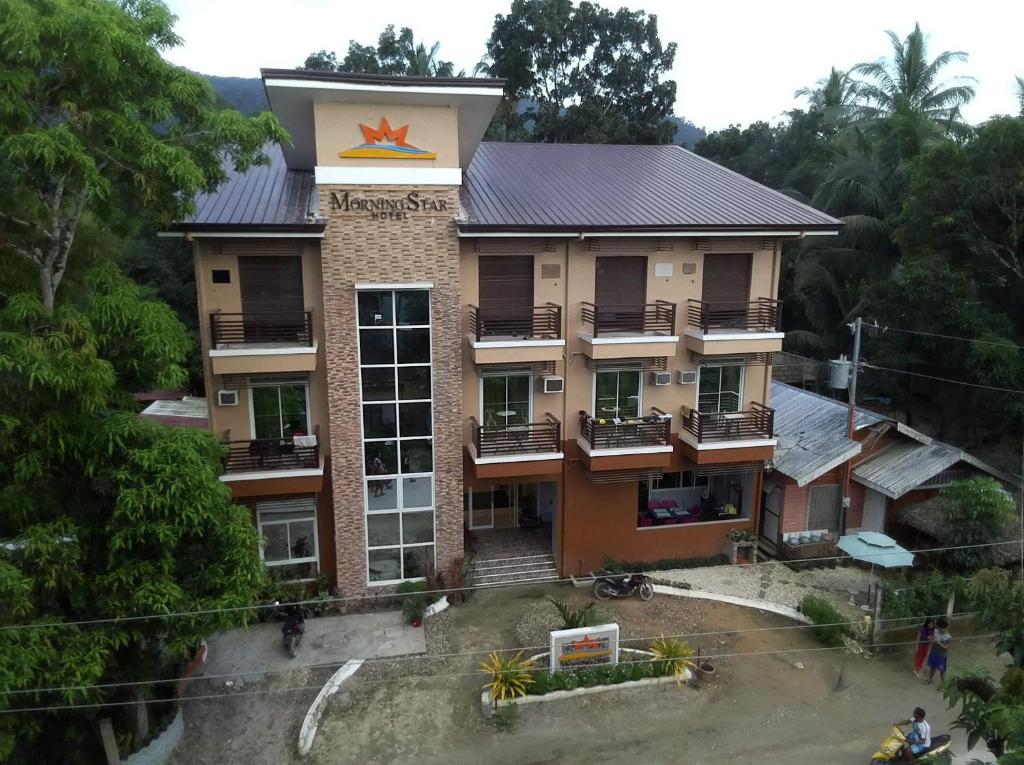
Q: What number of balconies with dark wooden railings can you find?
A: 8